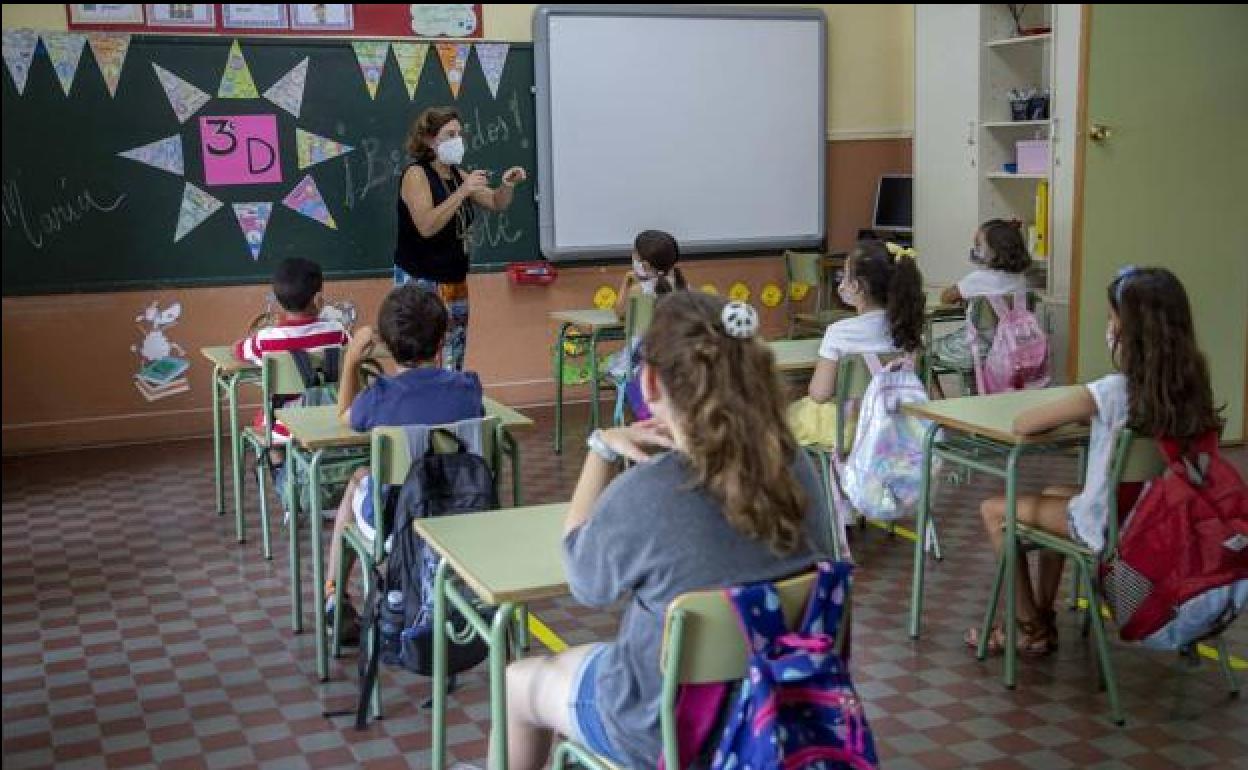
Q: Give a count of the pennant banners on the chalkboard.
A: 15